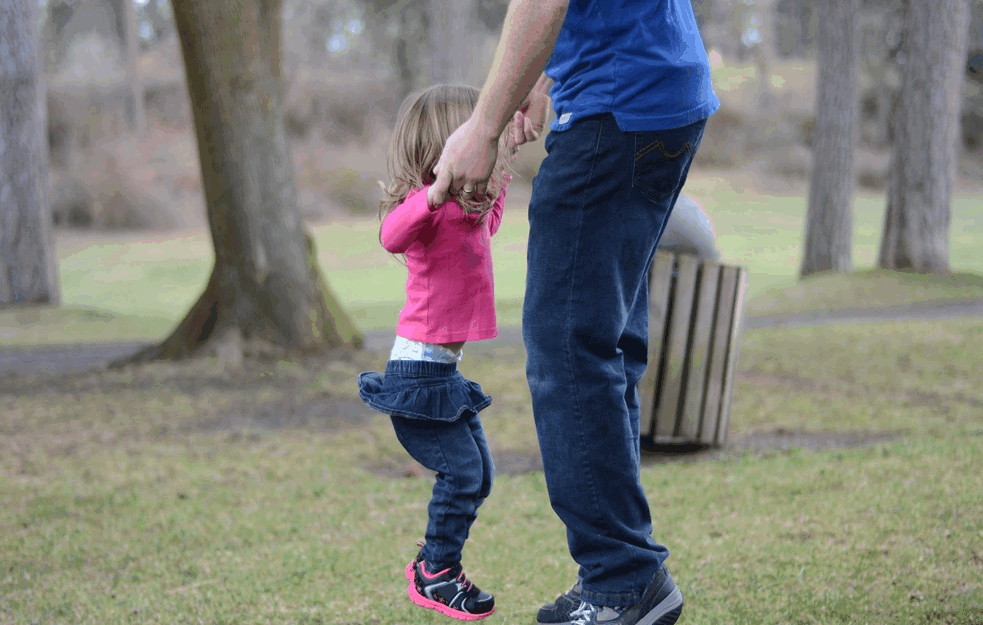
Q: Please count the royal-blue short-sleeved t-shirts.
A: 1